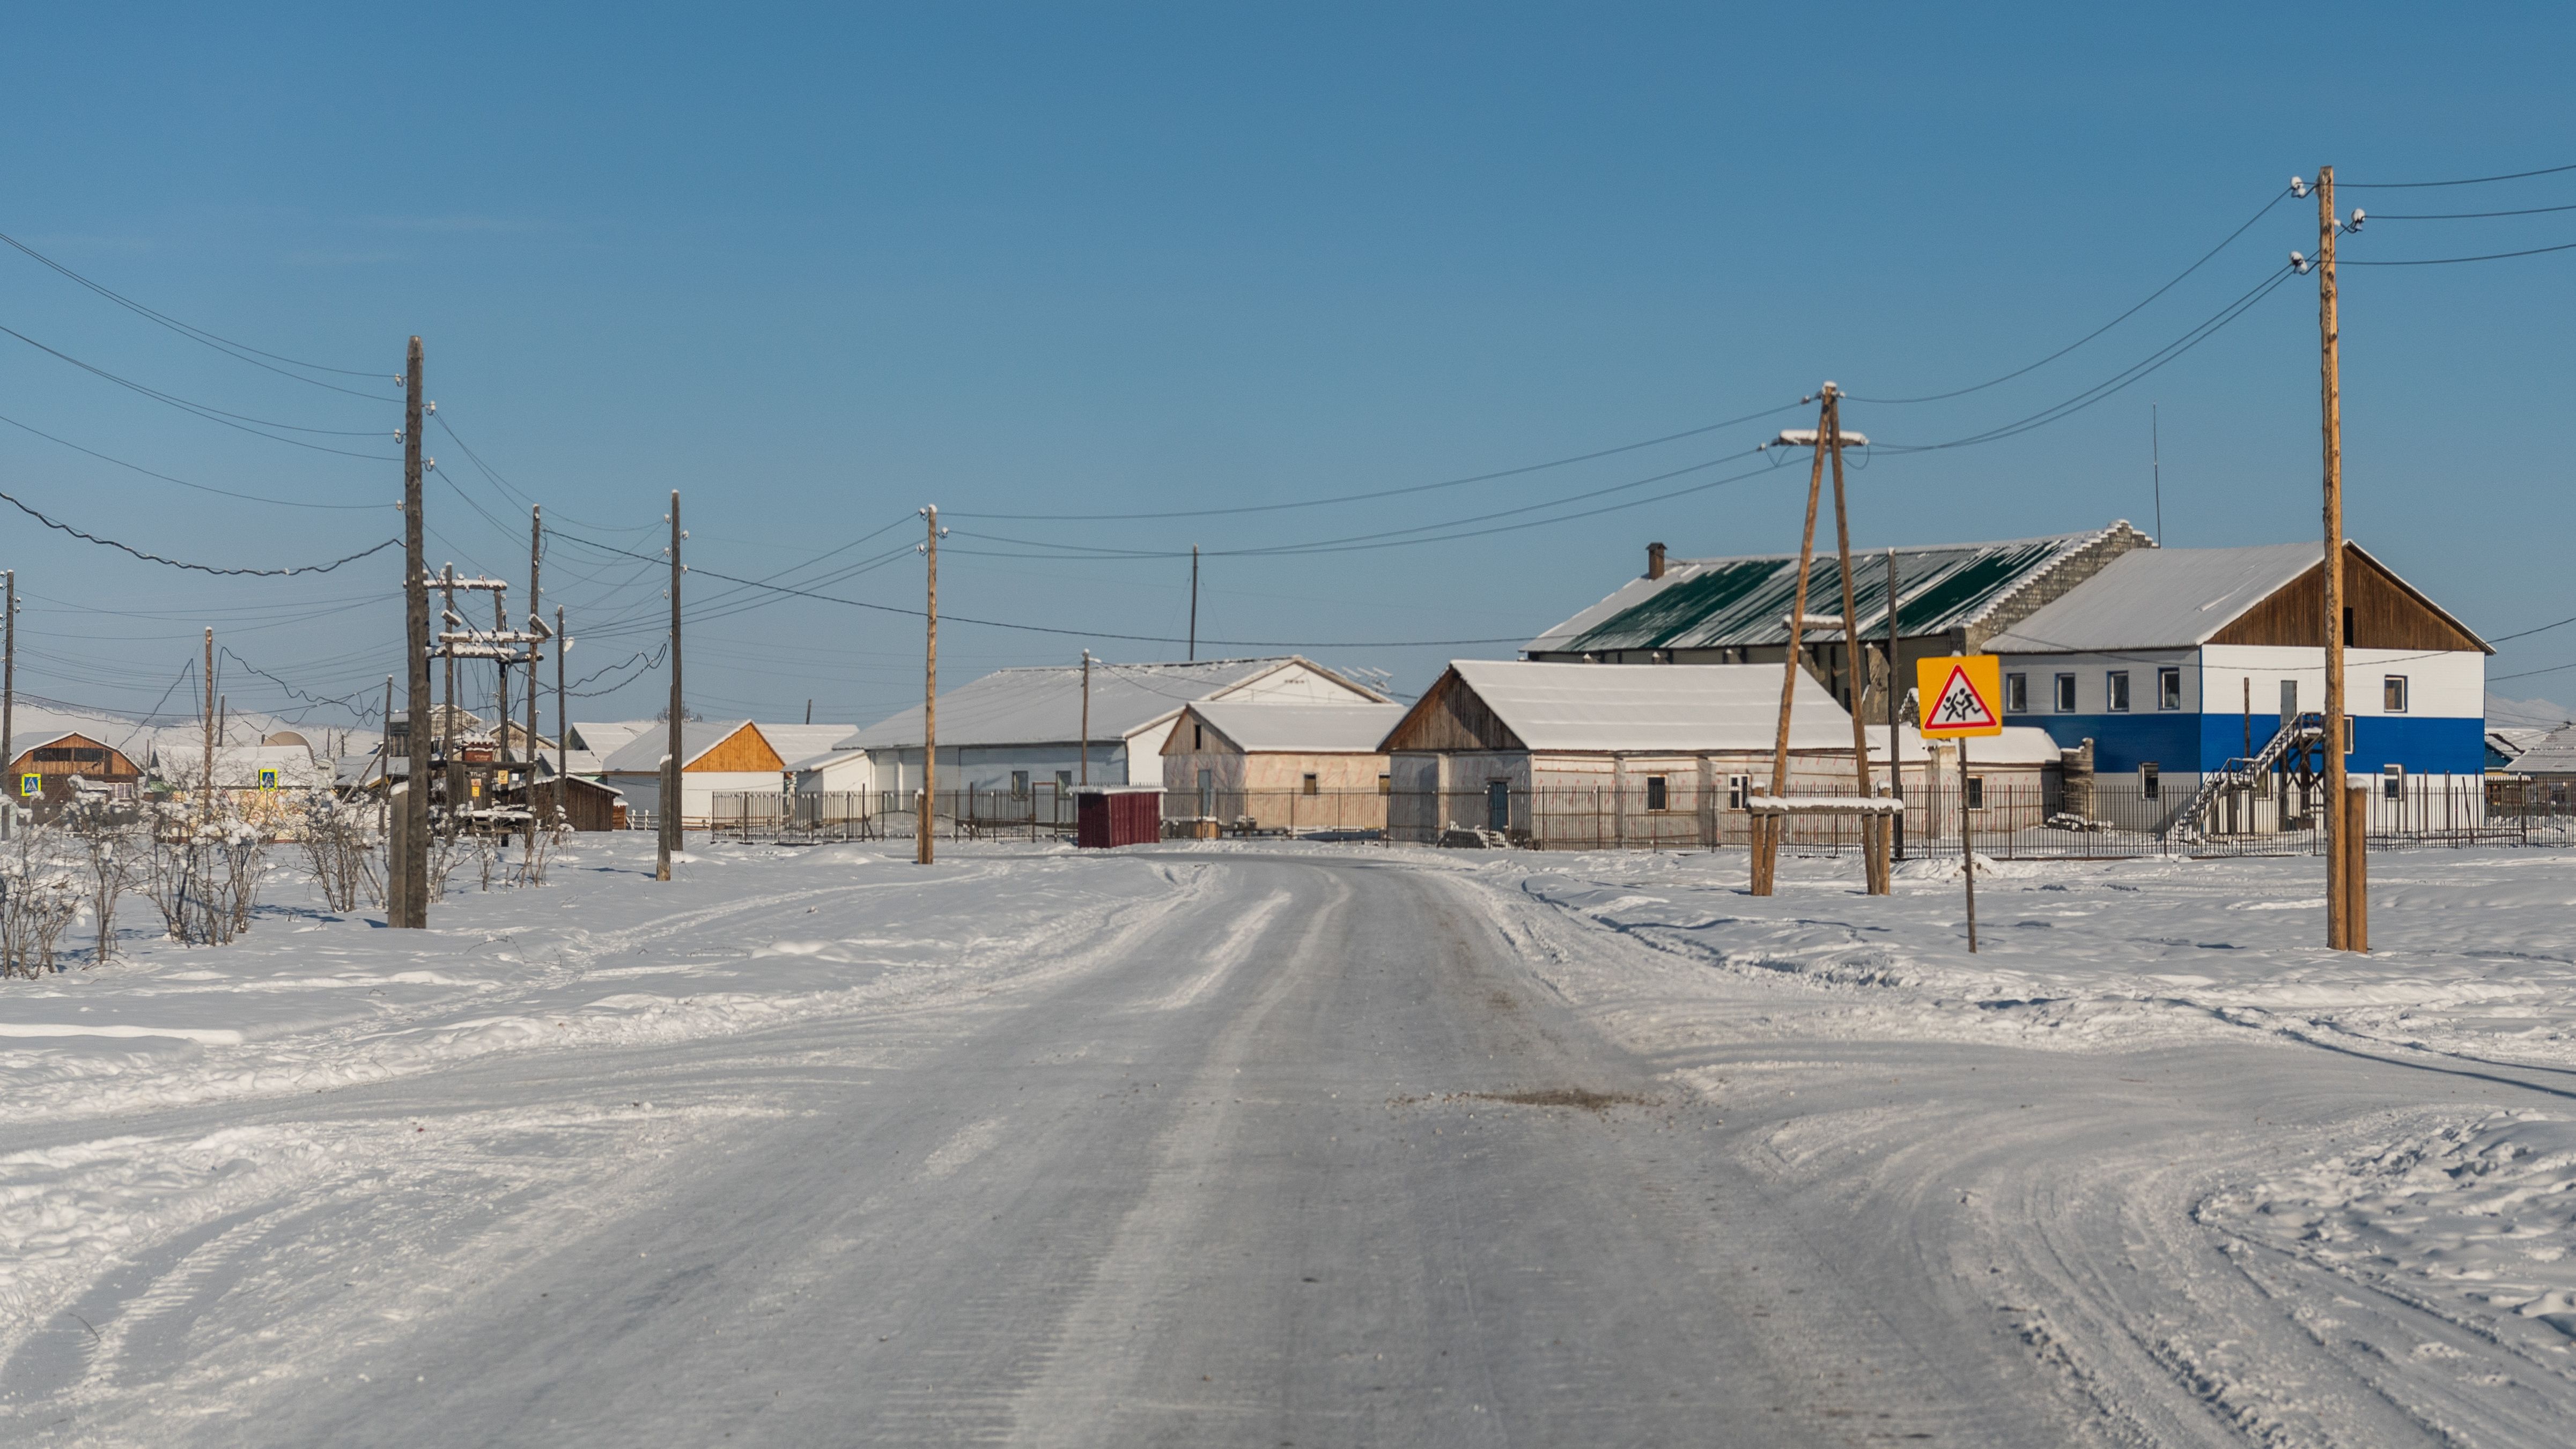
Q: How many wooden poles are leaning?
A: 2